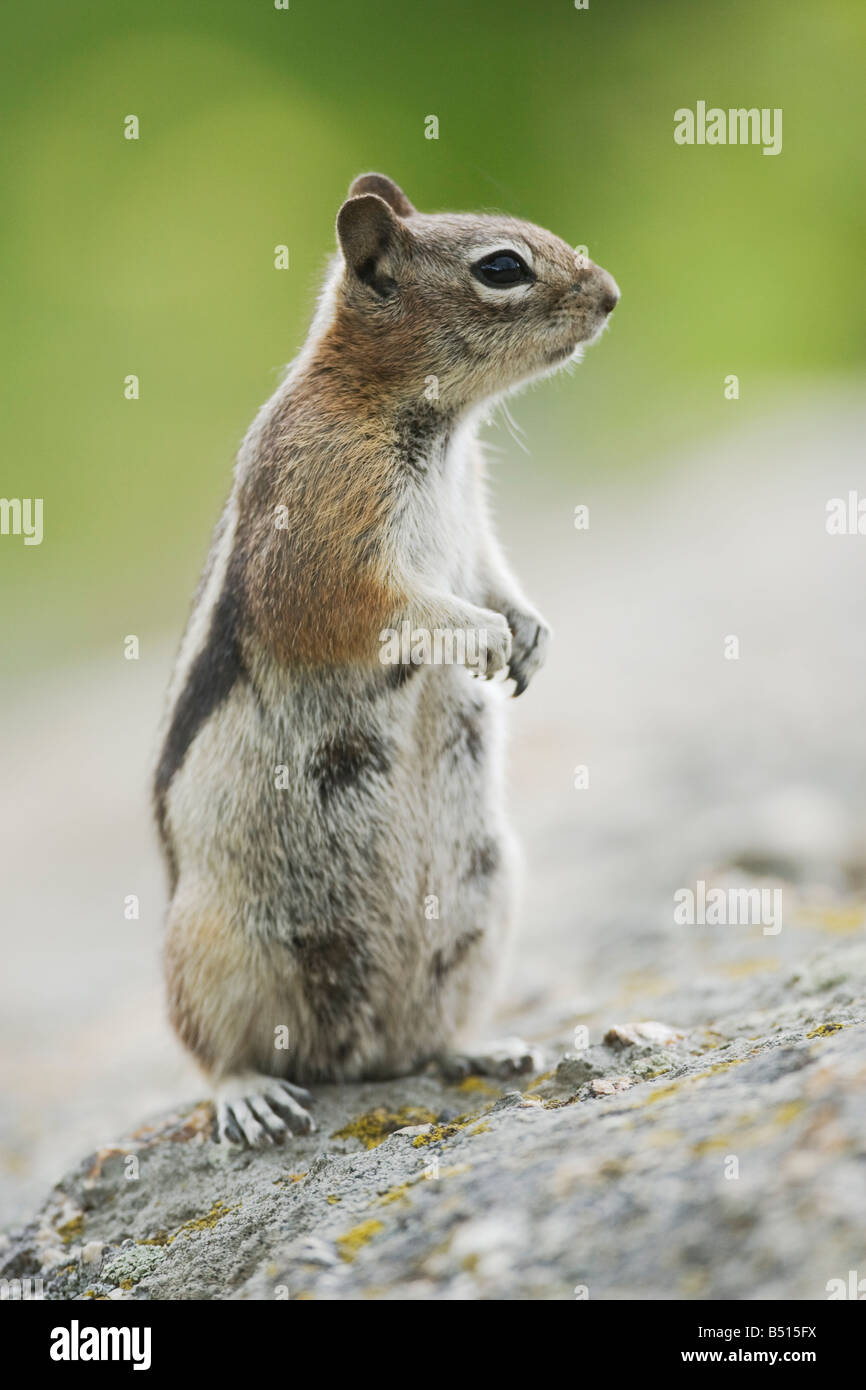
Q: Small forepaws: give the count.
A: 2